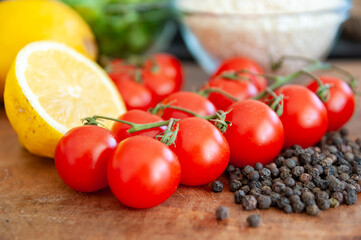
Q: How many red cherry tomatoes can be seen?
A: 13